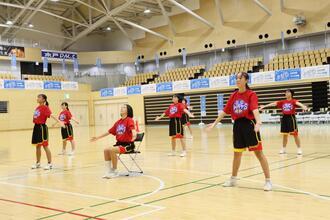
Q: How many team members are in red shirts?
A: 7